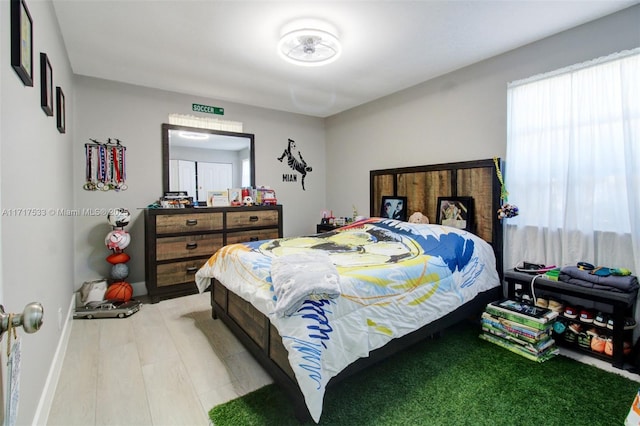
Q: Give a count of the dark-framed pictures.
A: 5